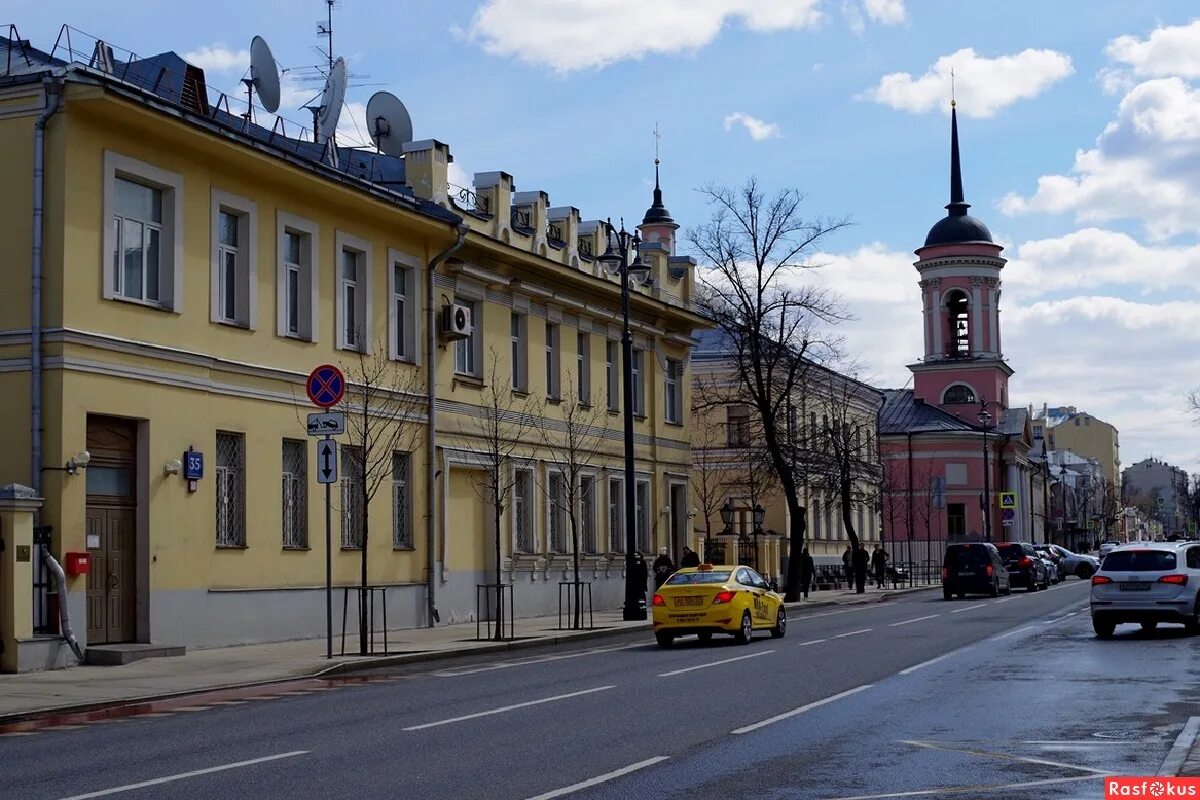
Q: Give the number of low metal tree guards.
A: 3